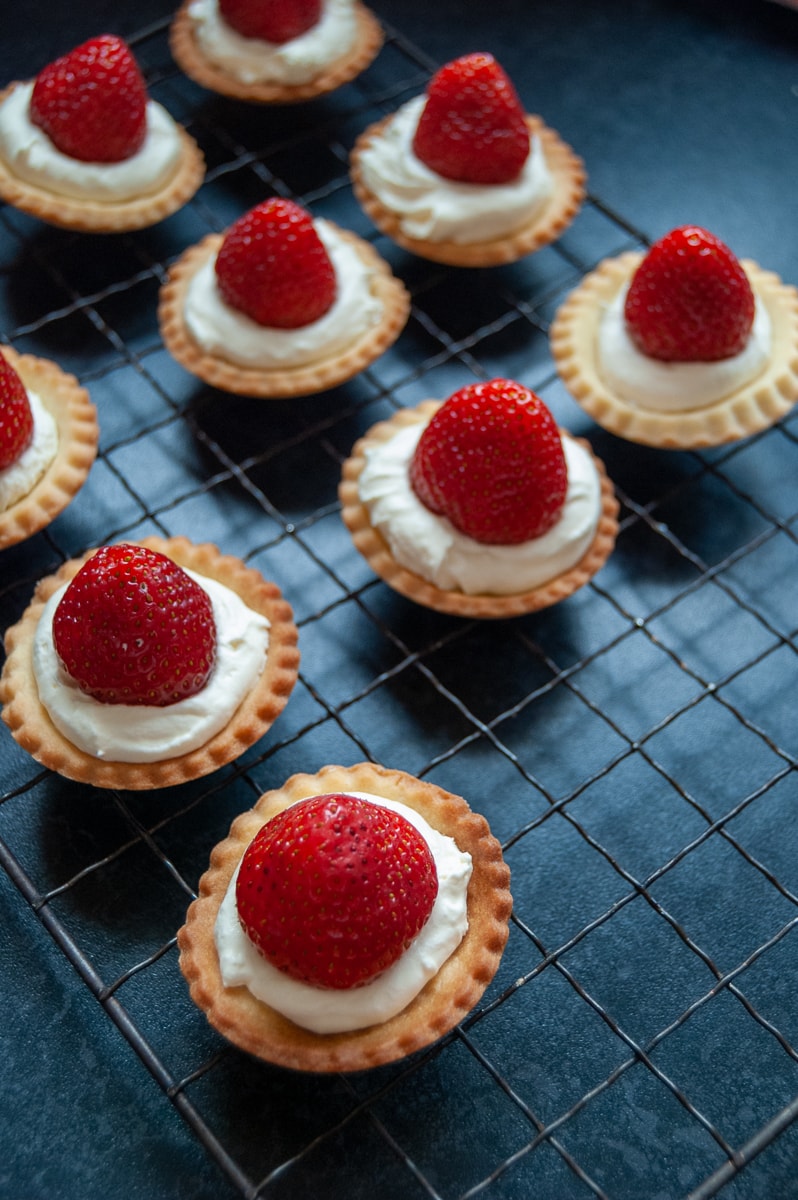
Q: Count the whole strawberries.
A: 7